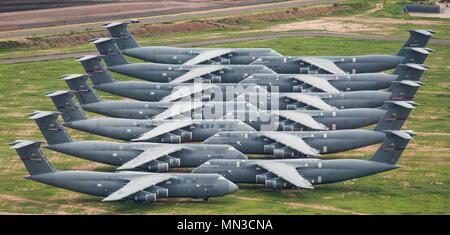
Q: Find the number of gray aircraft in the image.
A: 13